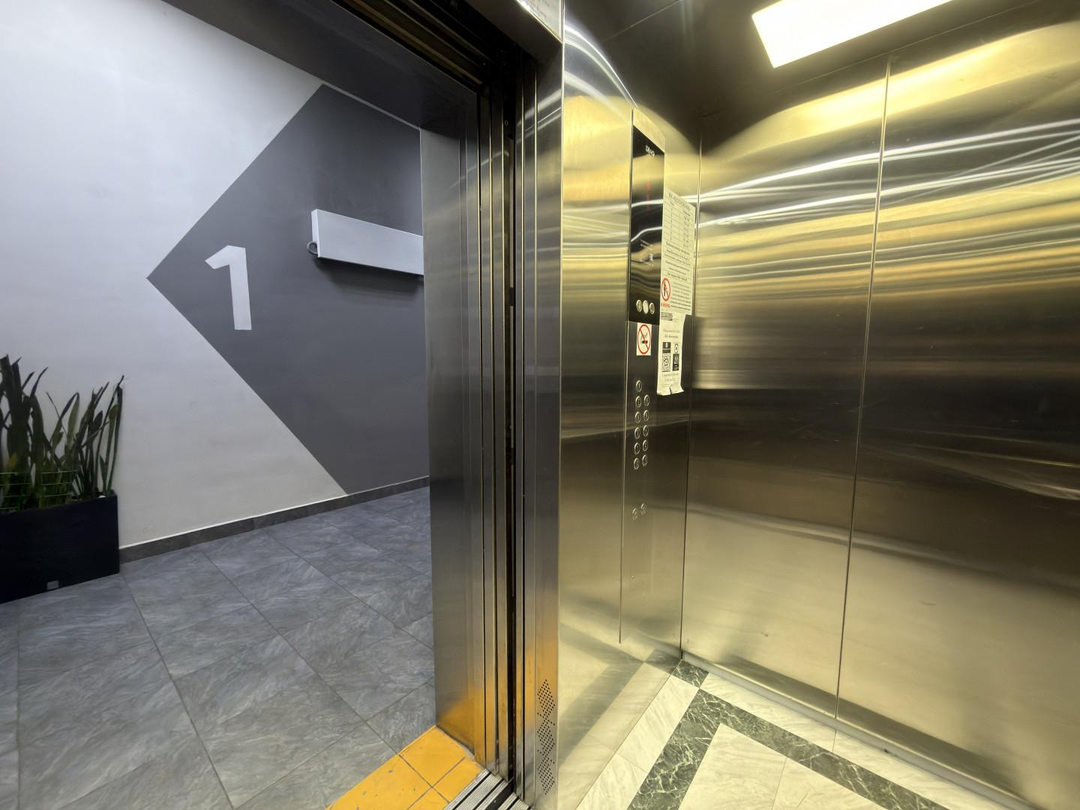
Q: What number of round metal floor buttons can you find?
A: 11